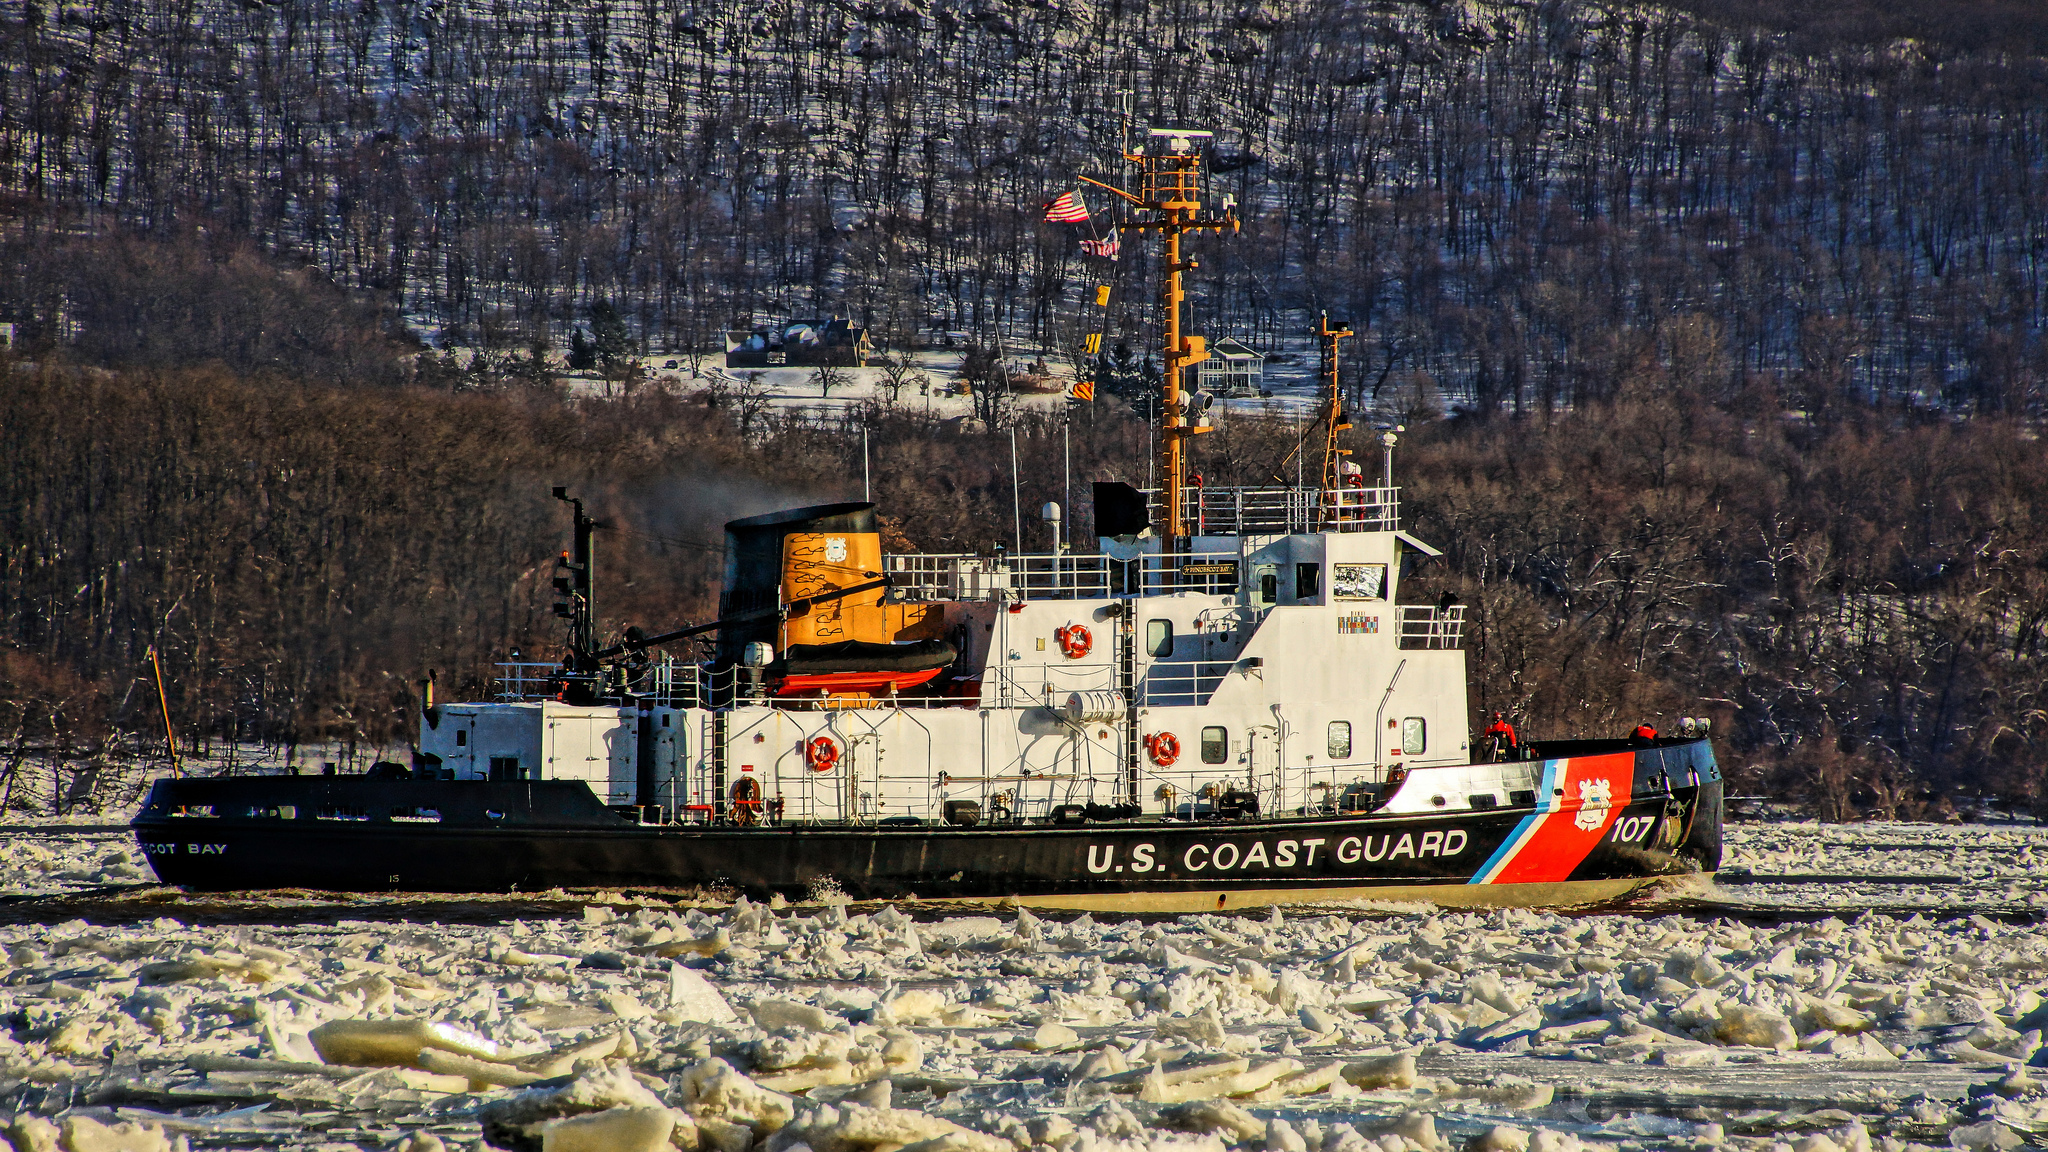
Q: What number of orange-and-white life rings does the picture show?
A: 3